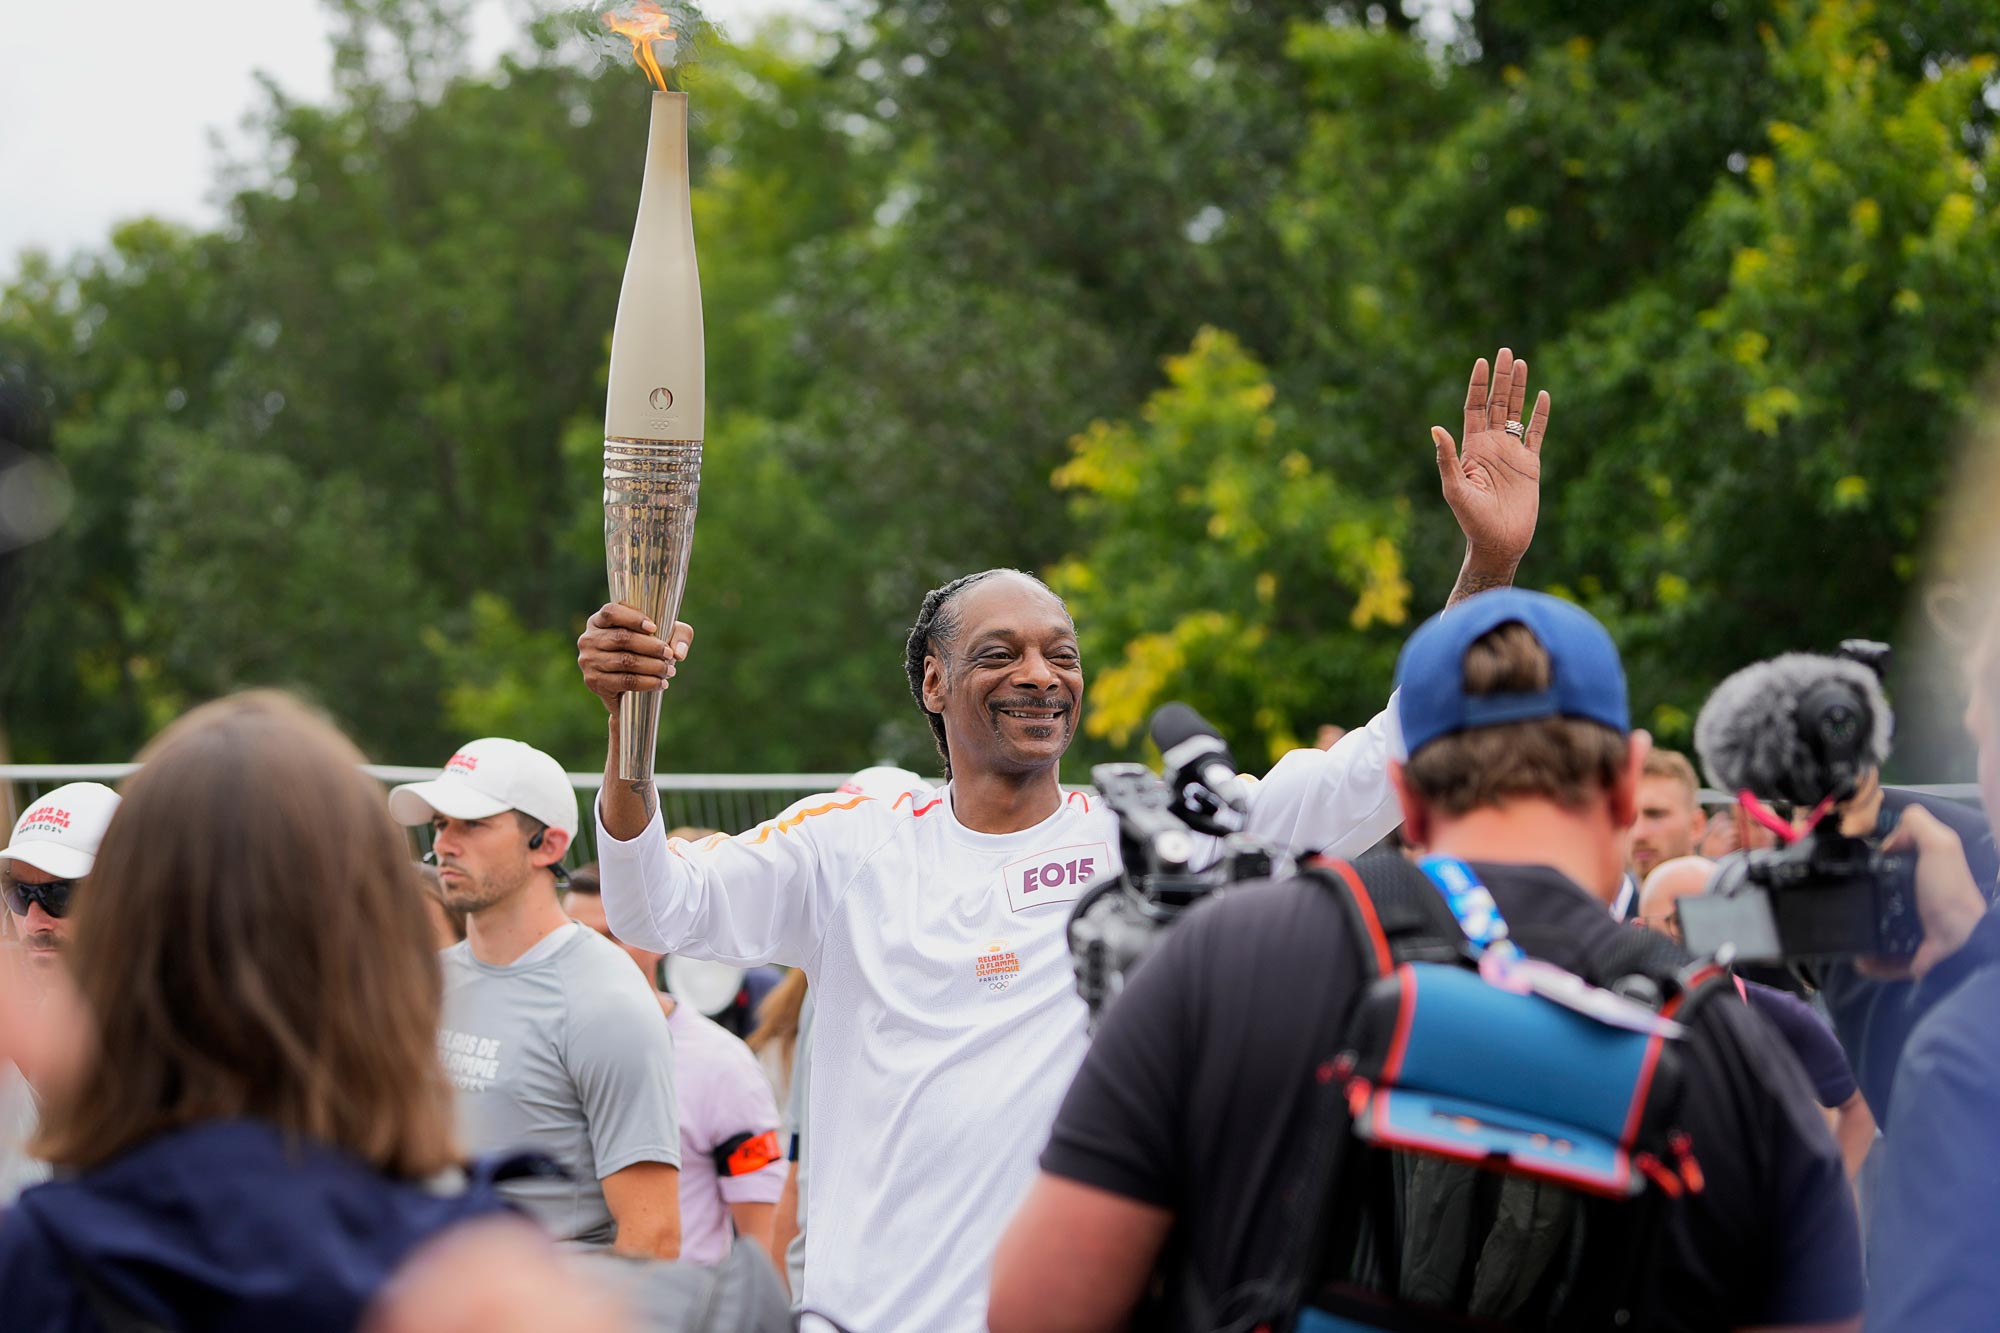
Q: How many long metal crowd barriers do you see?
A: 1